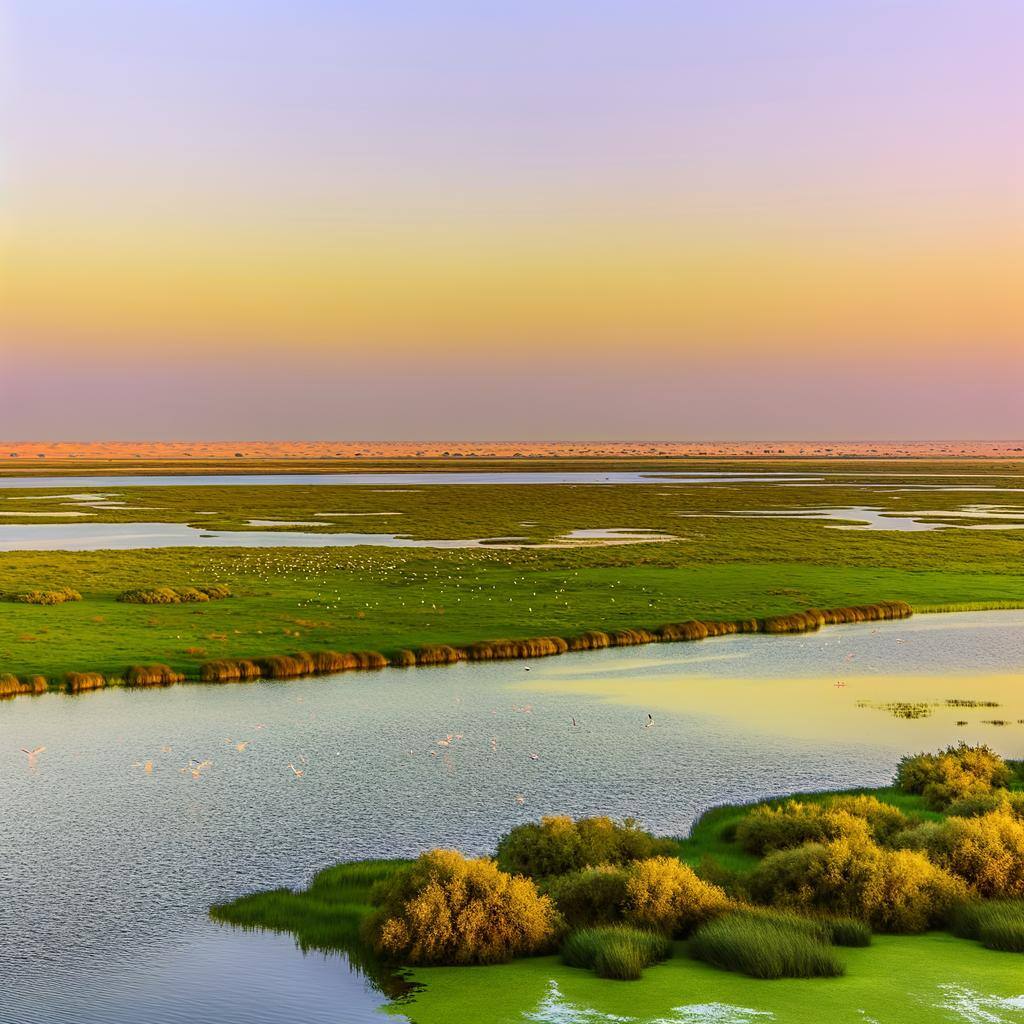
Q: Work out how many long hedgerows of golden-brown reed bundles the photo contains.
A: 1